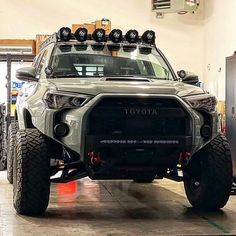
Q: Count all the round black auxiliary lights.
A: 6